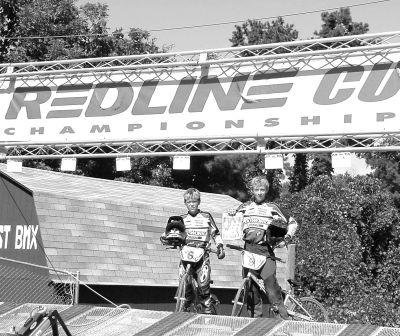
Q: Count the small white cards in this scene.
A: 6